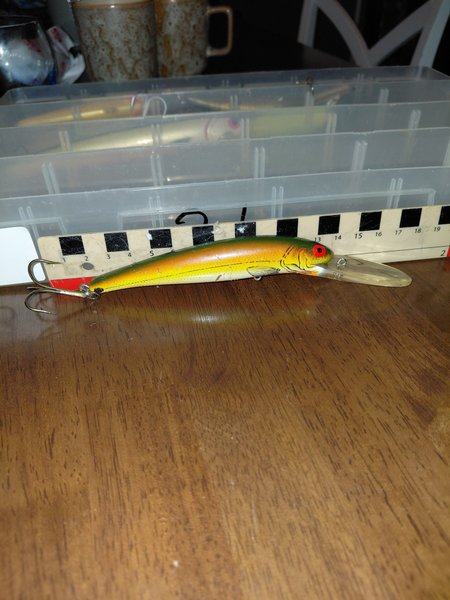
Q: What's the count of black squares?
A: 10